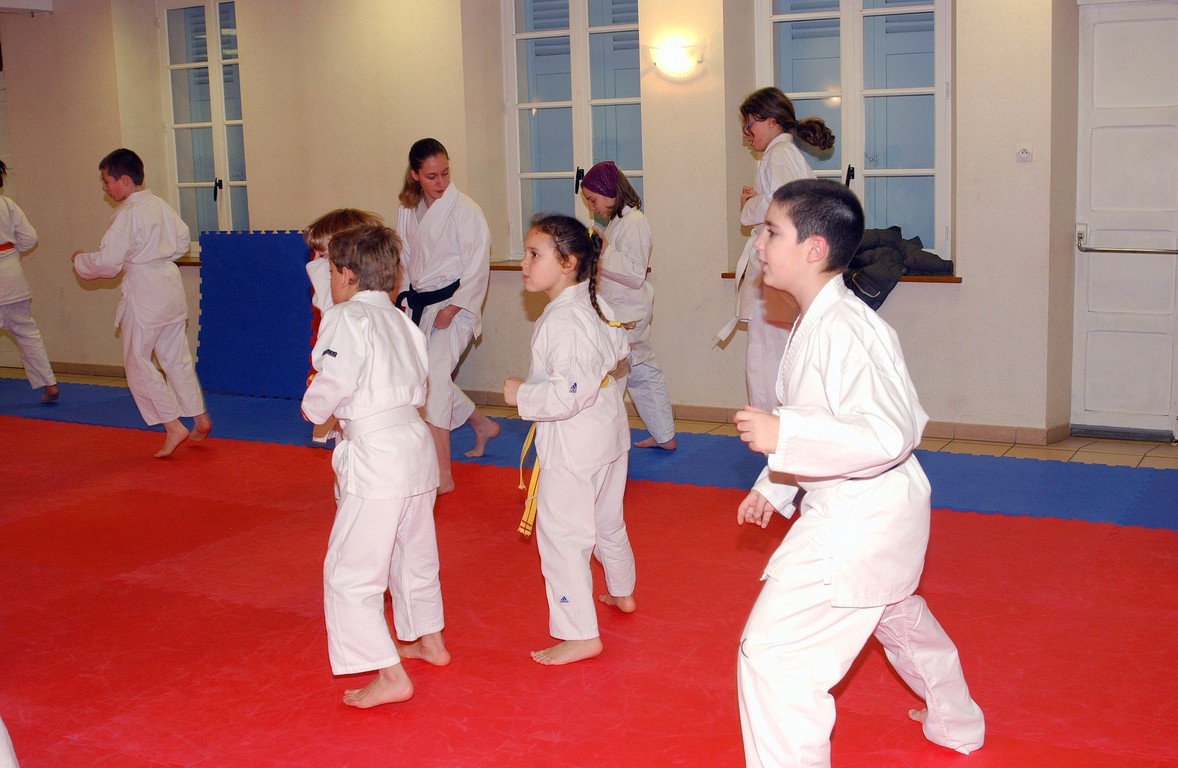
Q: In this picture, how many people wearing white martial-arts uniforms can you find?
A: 9